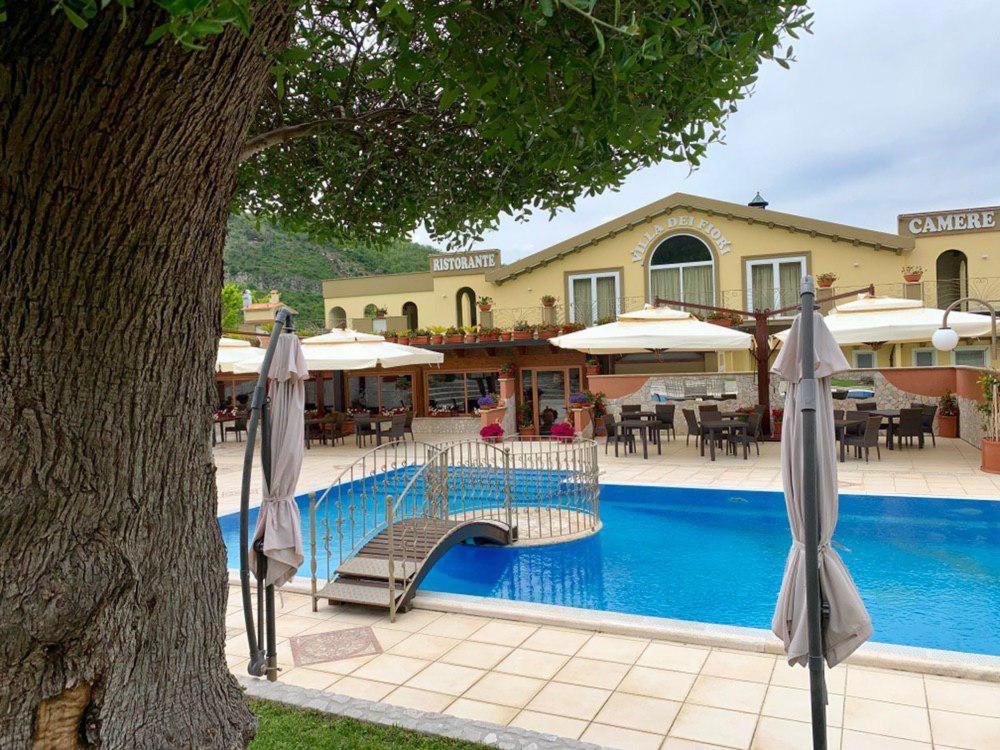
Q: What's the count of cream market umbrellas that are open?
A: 4